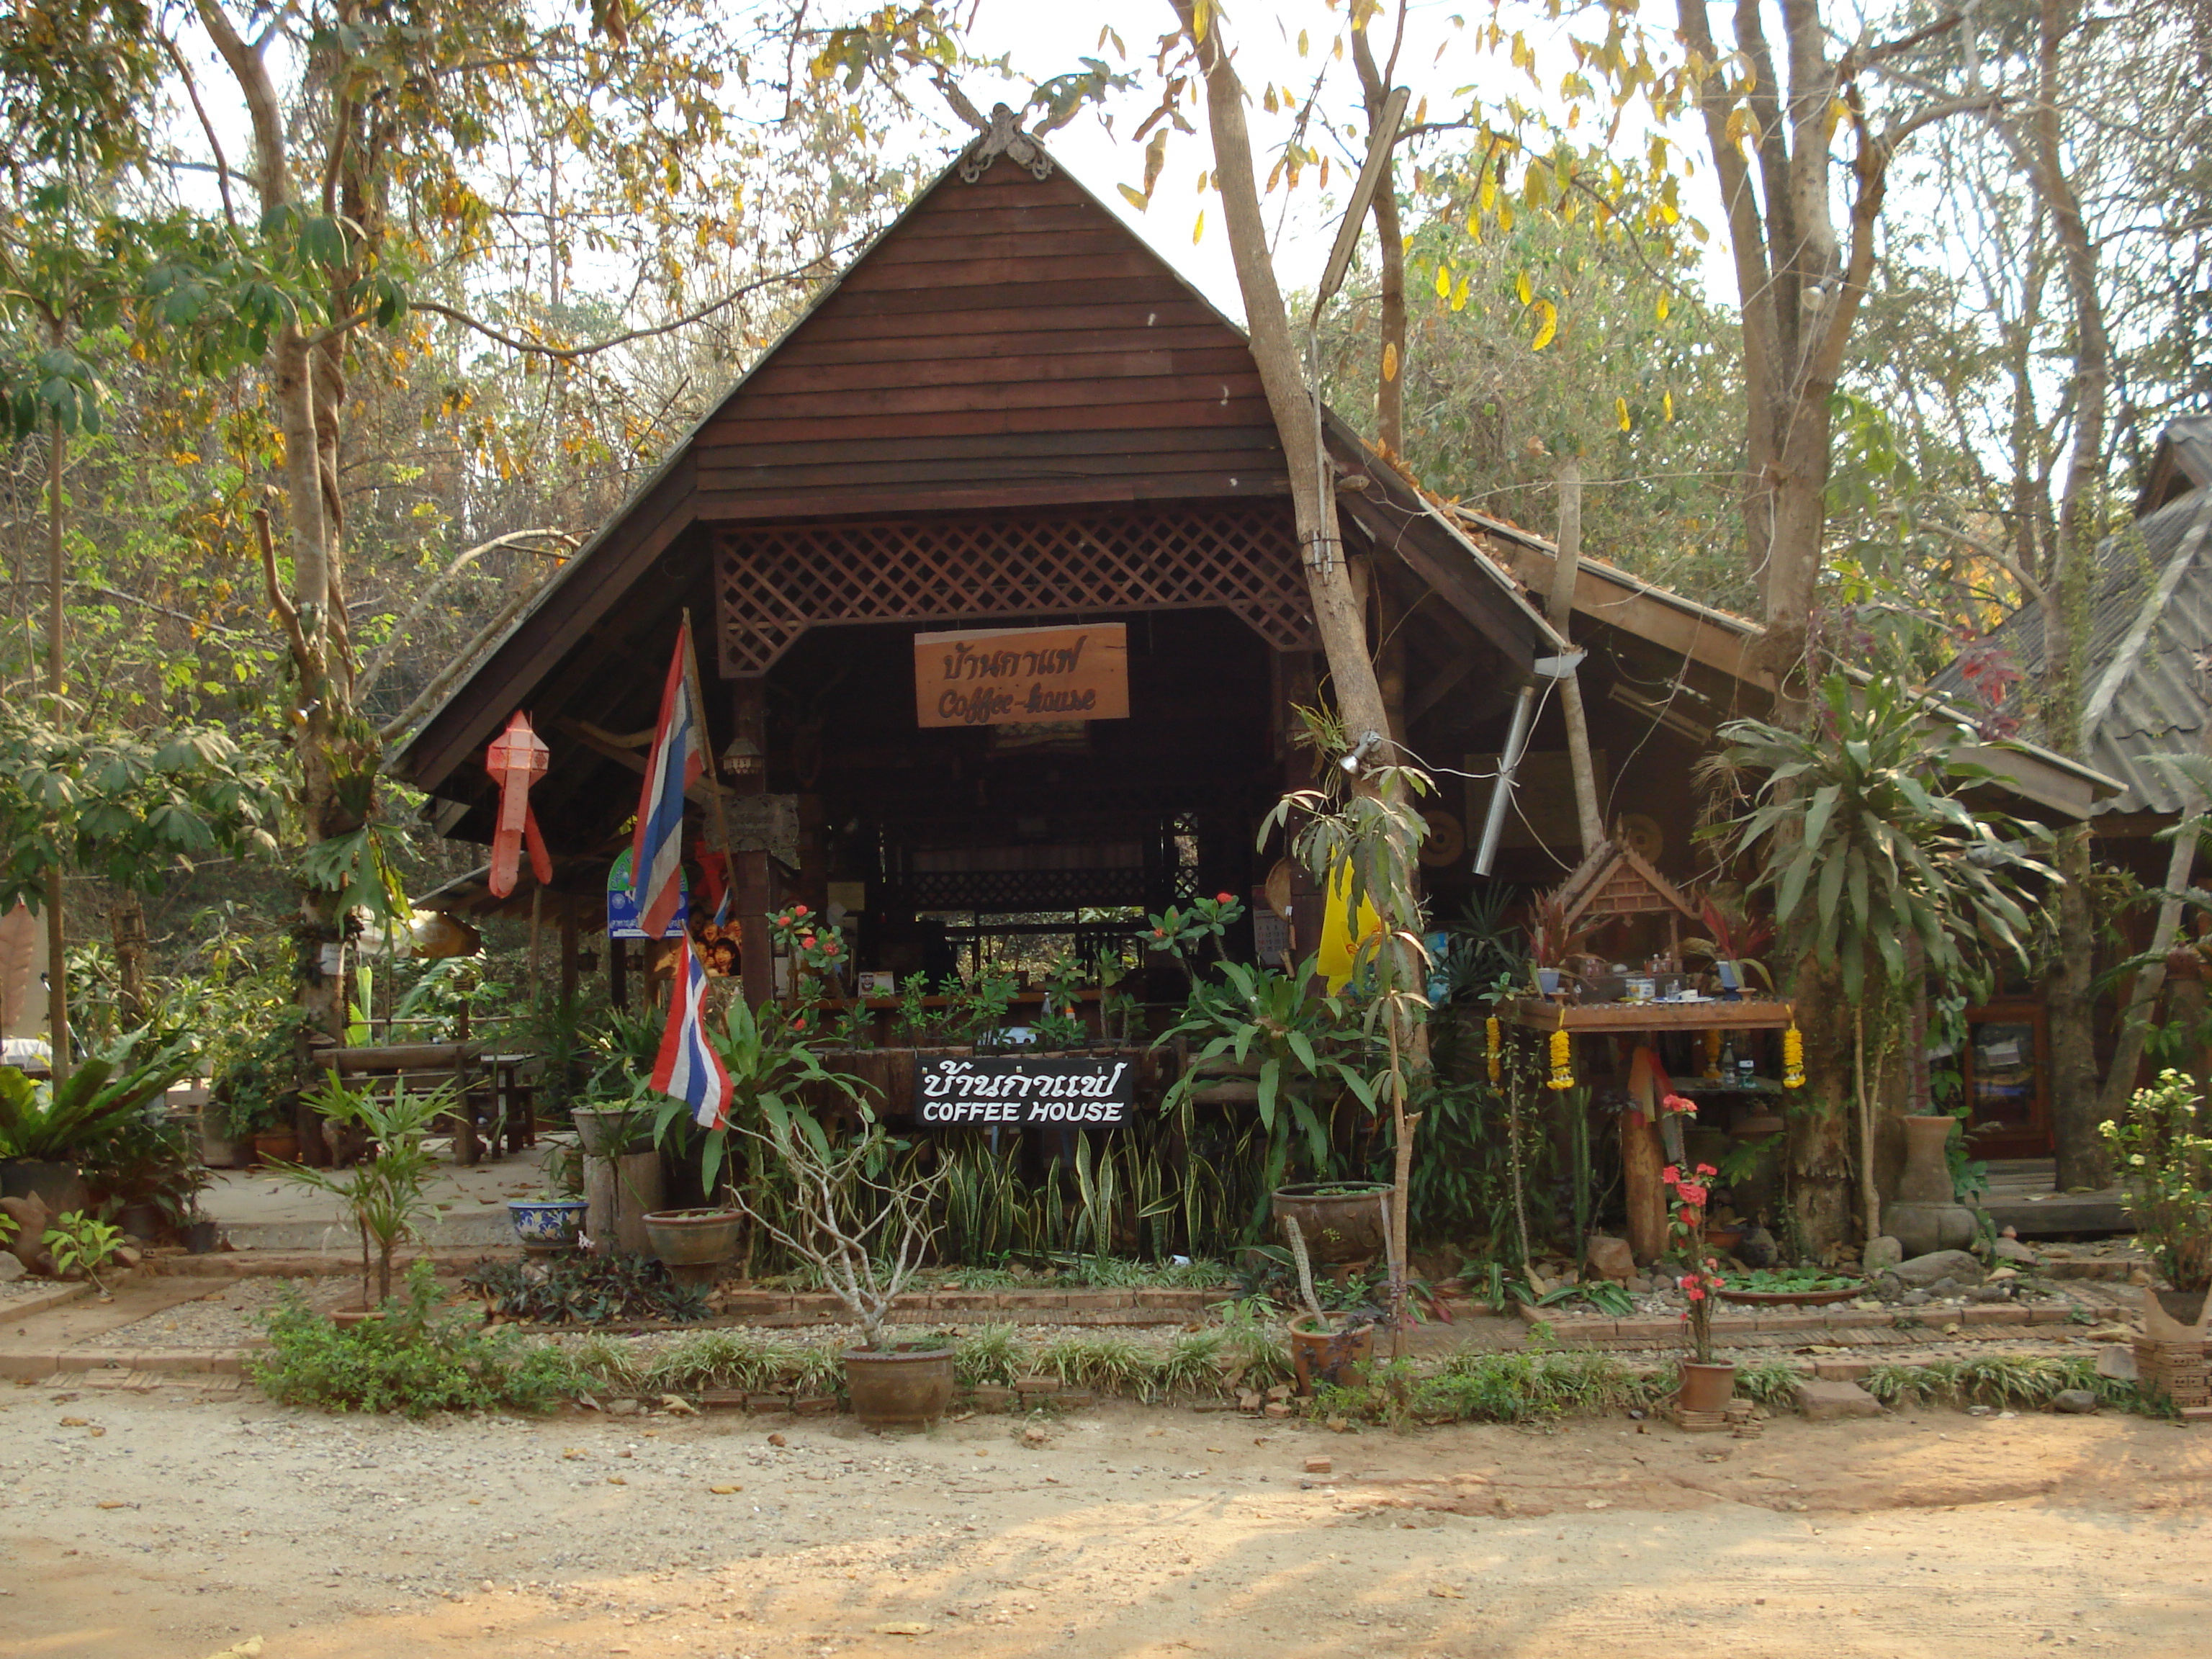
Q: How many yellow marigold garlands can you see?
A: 4